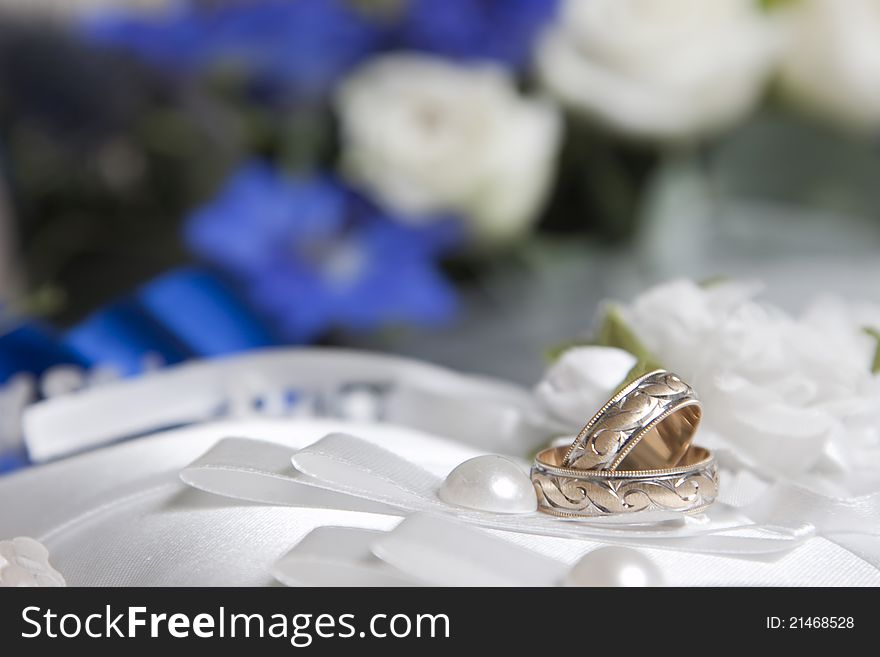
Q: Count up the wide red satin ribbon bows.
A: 0